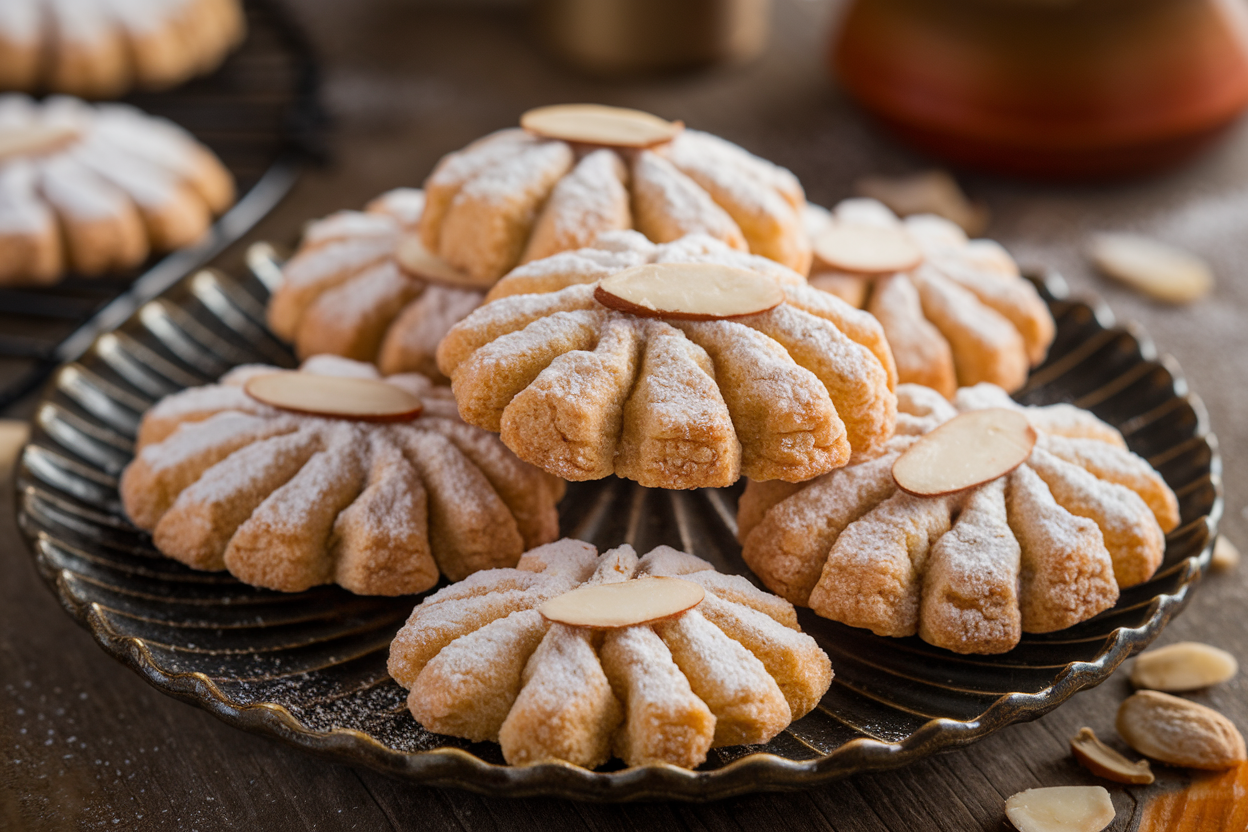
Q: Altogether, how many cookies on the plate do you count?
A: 7